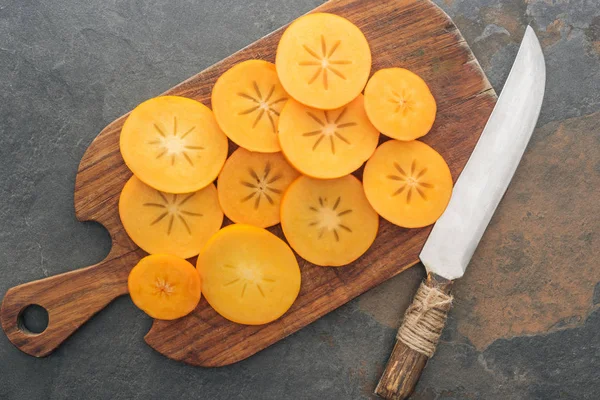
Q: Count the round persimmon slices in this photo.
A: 11